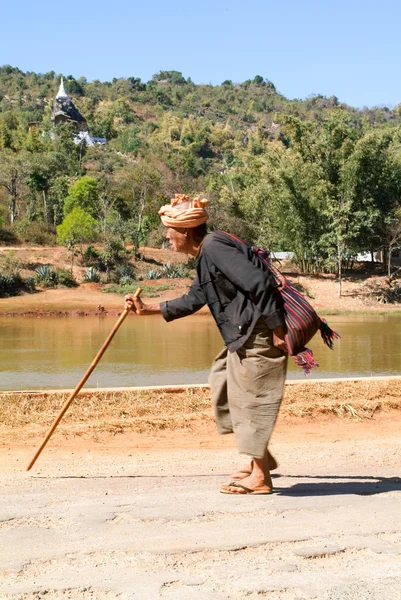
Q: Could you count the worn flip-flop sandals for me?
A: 2